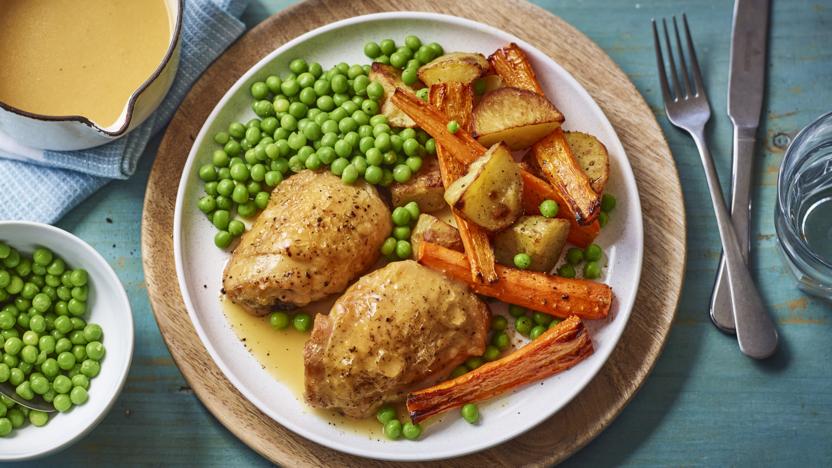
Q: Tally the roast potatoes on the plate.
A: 8